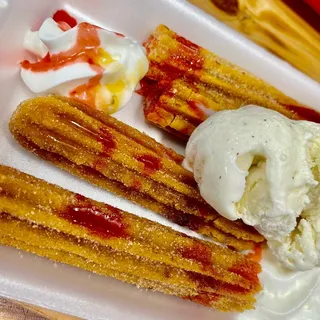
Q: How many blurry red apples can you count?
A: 0